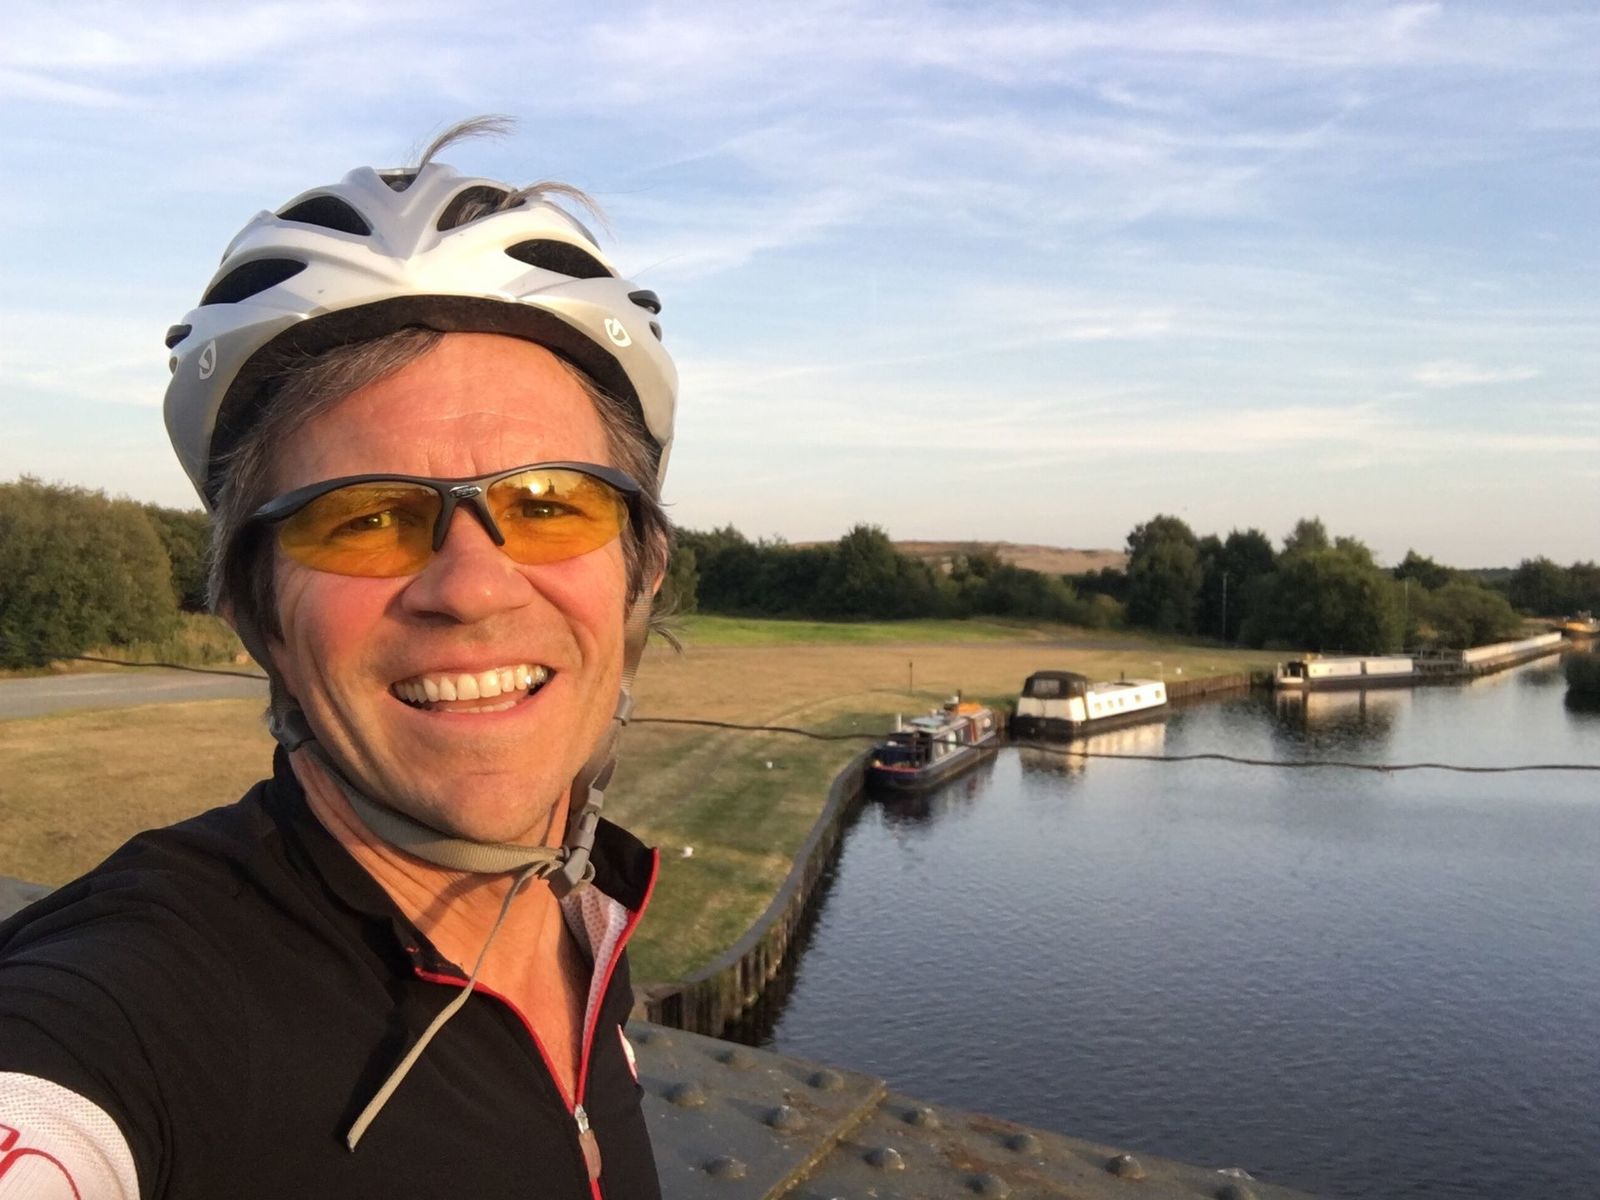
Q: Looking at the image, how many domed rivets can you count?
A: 12